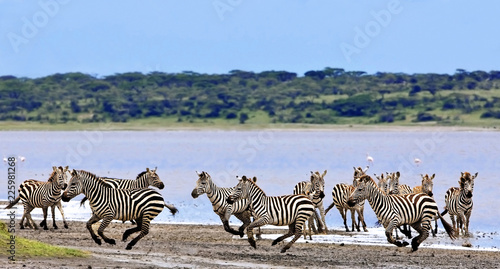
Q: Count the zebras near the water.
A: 12